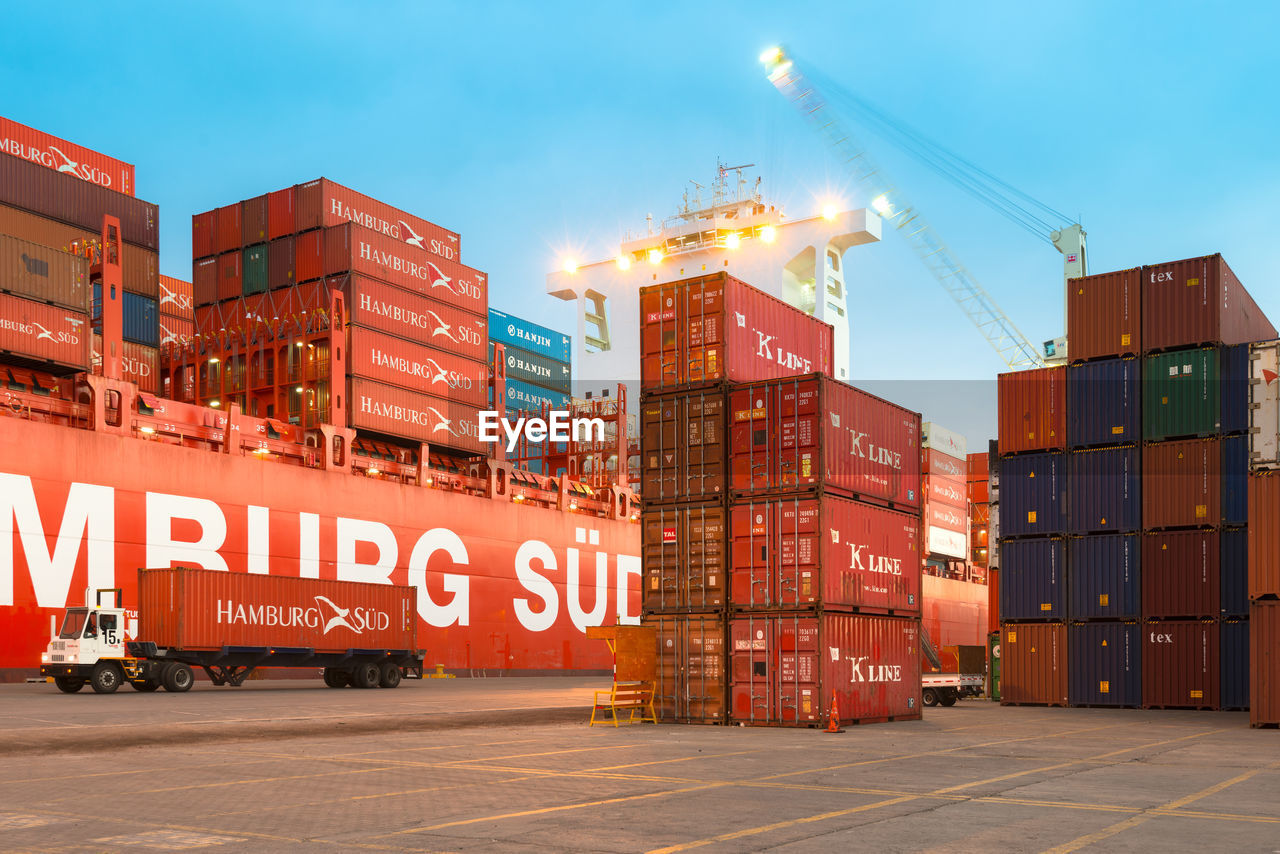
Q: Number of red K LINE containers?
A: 4